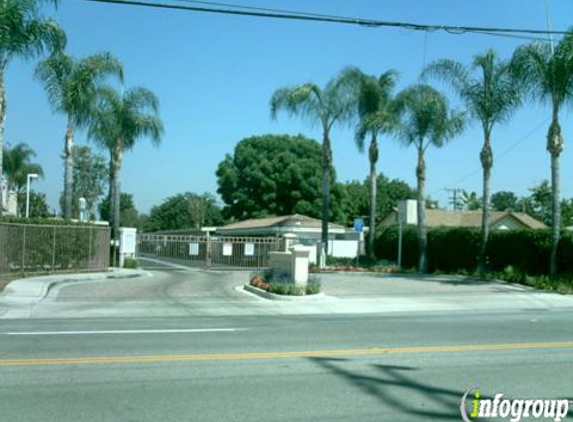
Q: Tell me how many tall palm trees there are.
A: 8